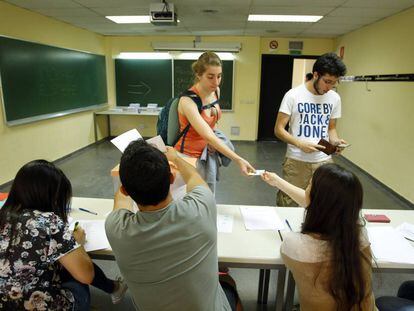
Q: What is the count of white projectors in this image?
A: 1